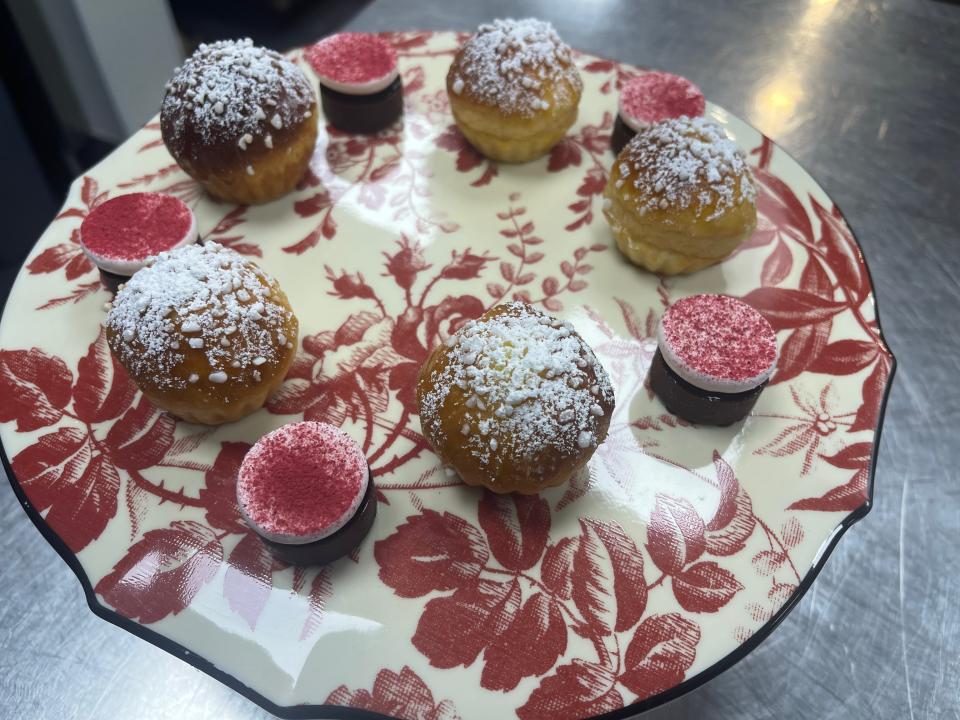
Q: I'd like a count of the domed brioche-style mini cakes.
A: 5